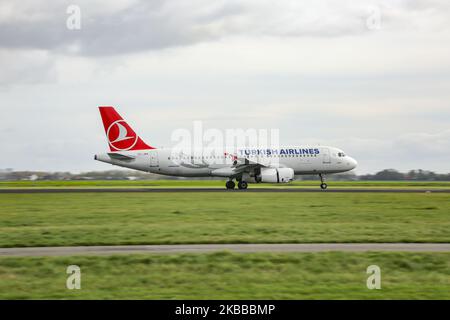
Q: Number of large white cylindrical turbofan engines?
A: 1